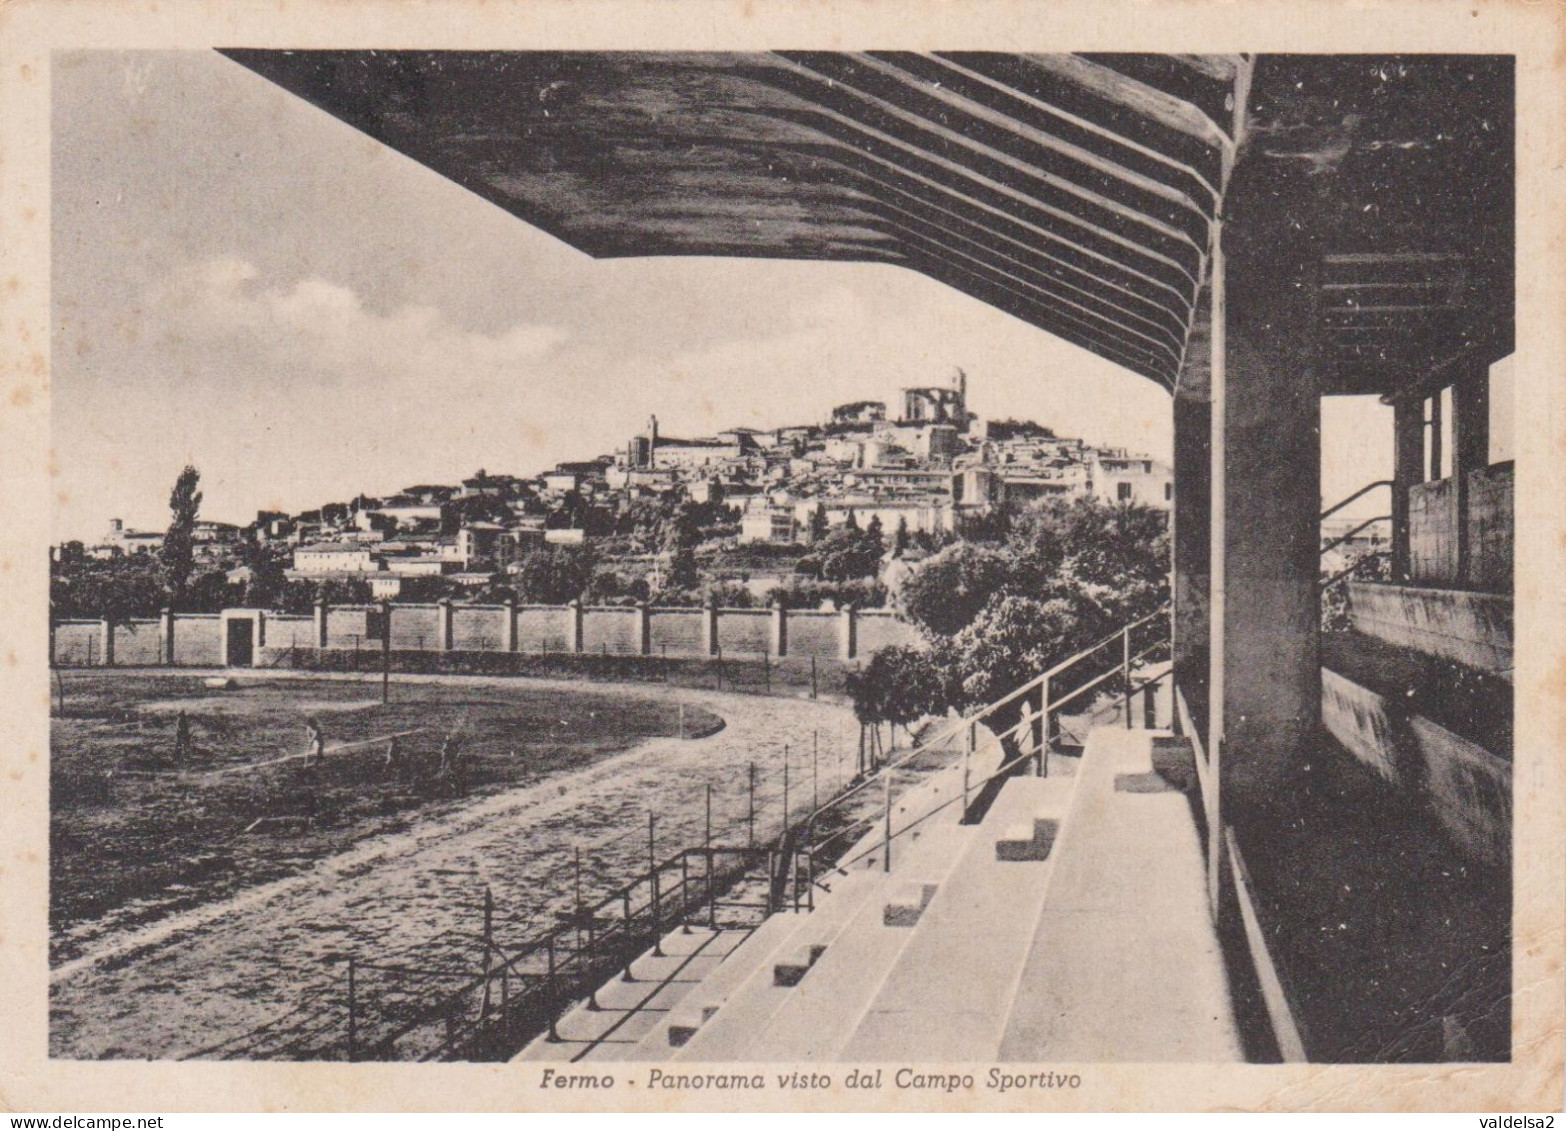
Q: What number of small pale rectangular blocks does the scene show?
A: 5